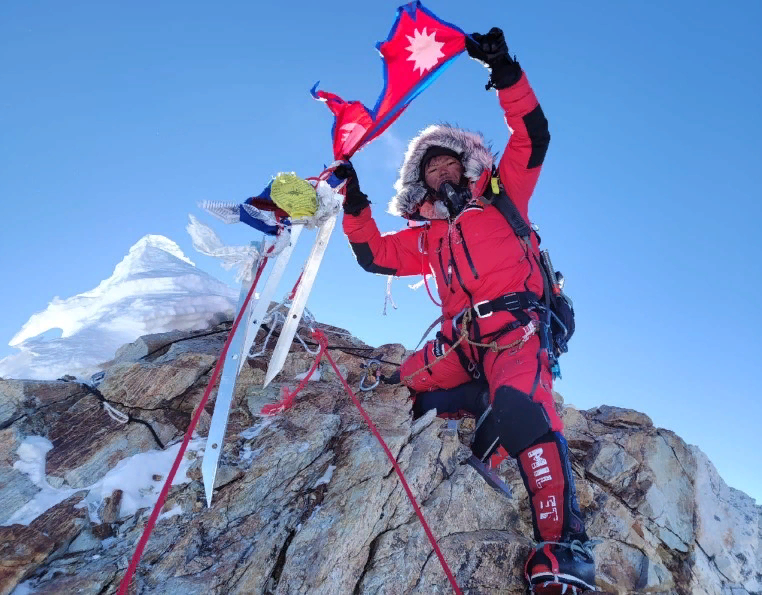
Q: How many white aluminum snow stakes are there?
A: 3